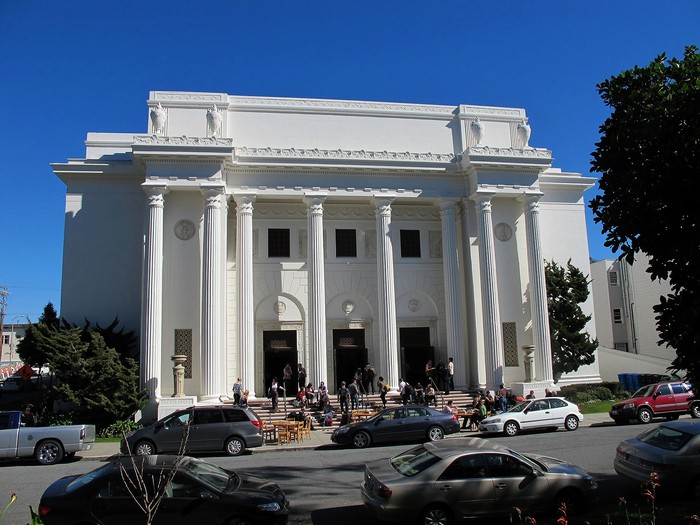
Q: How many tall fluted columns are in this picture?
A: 8